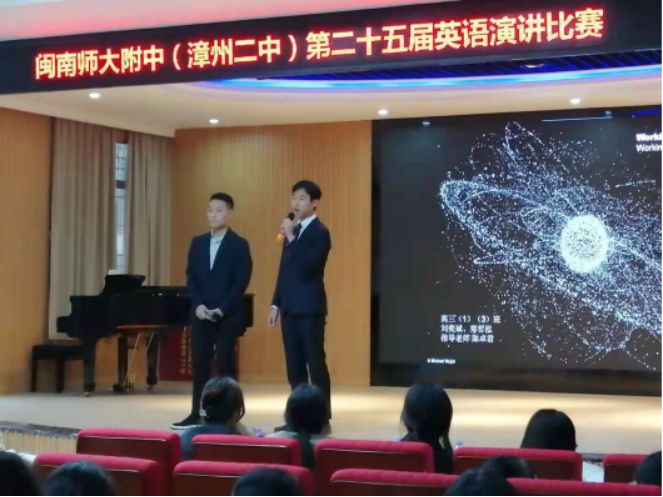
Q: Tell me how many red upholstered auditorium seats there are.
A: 9